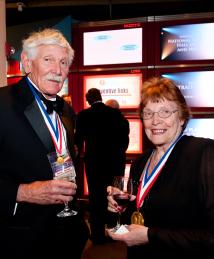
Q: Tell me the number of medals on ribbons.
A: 2